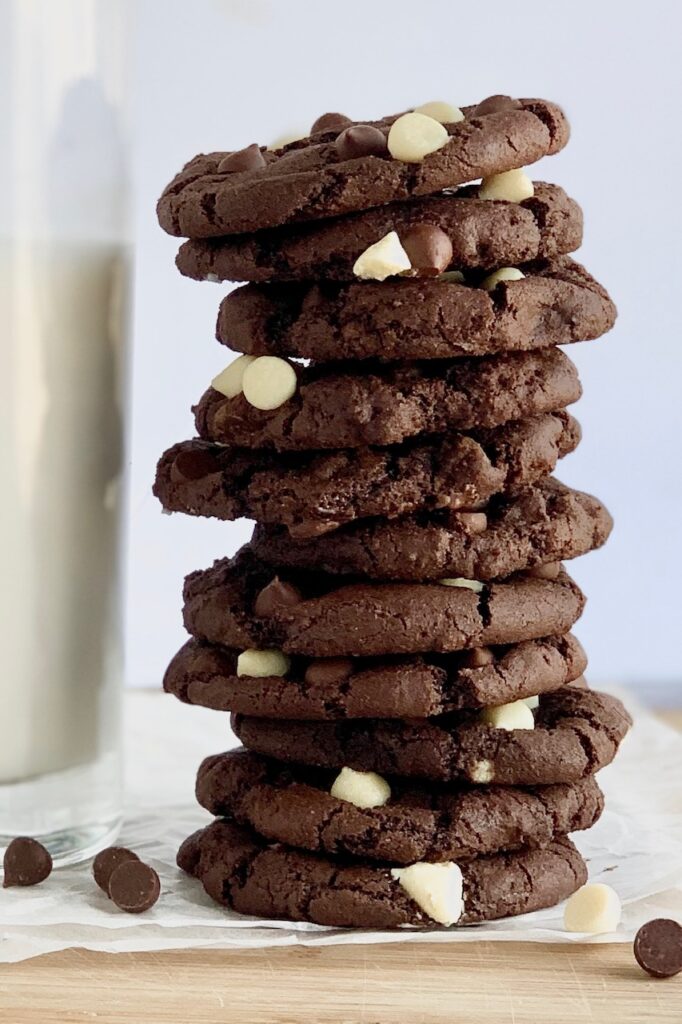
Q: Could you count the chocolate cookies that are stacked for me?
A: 11